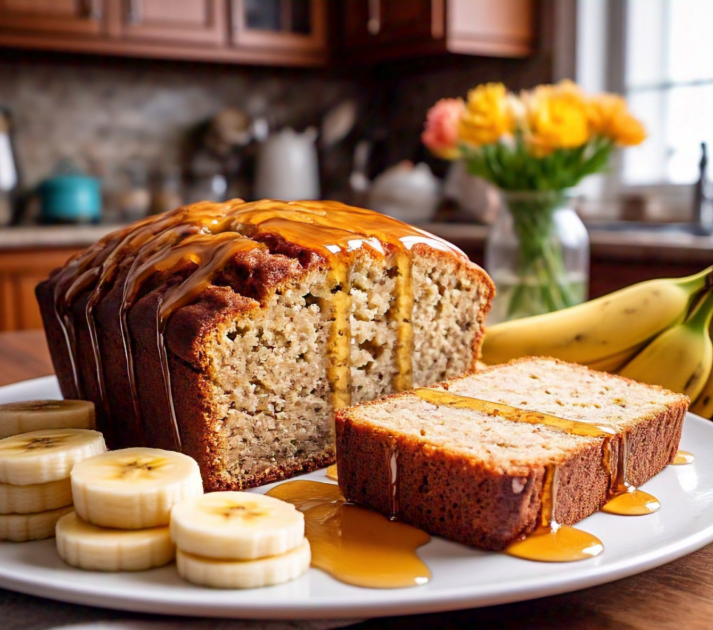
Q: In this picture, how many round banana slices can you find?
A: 8